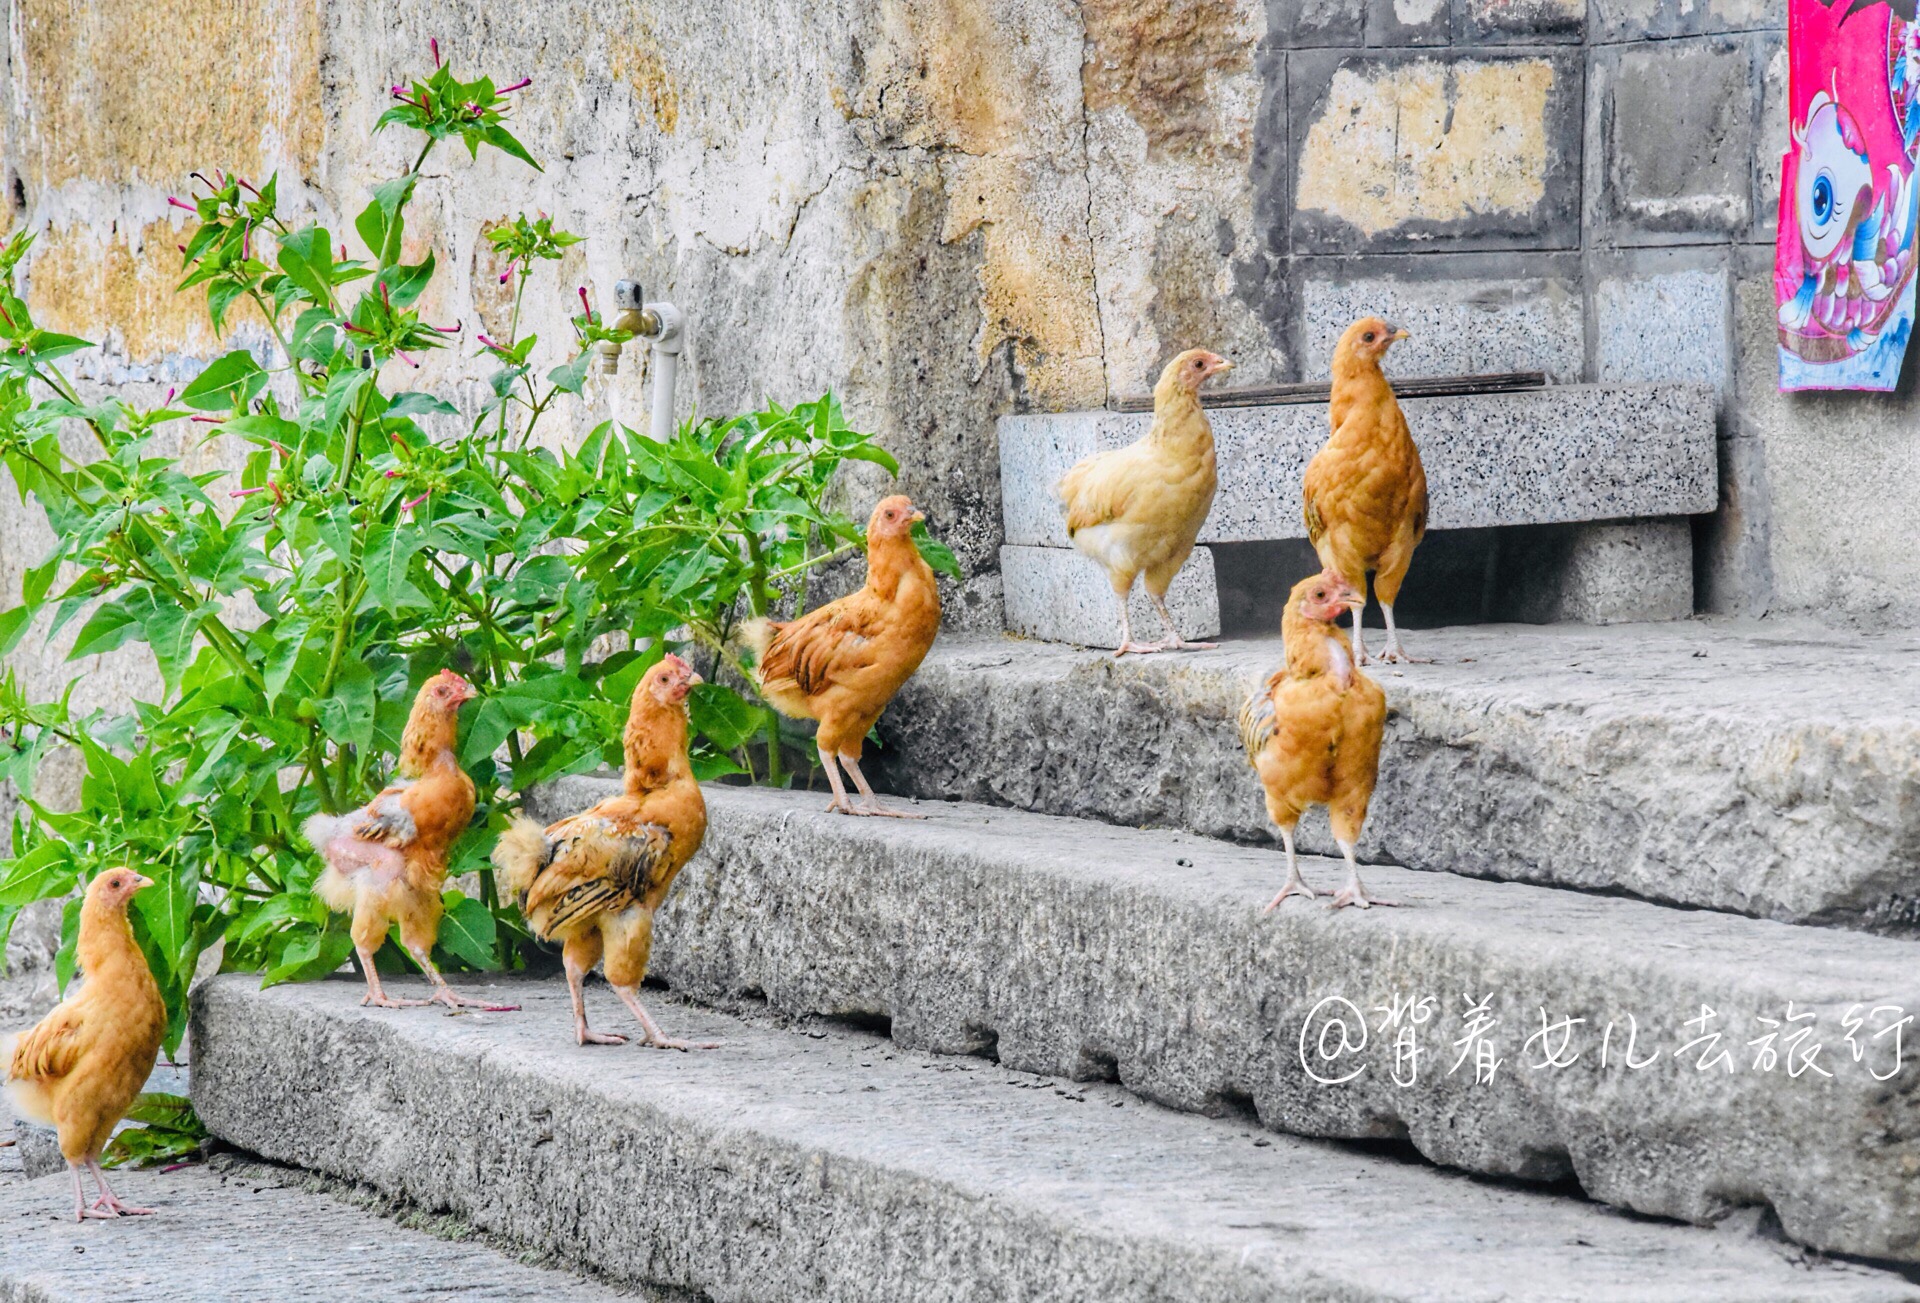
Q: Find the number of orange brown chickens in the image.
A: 6